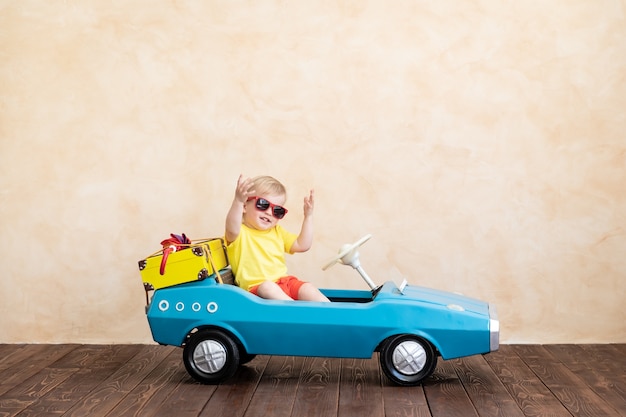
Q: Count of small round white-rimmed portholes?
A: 4